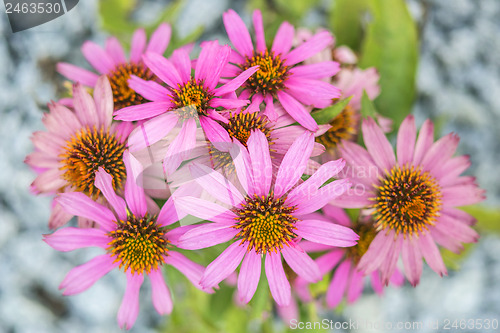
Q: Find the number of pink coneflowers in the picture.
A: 10